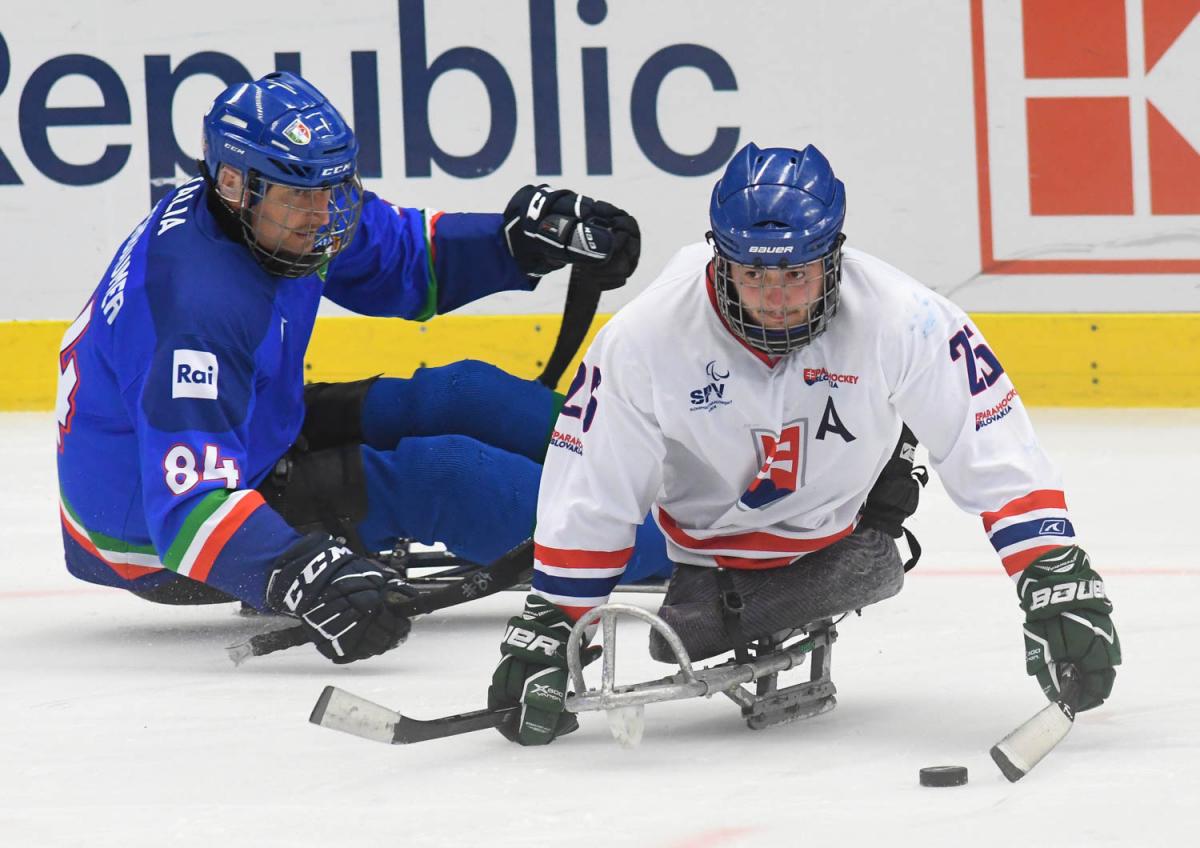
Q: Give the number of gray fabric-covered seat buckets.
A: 1